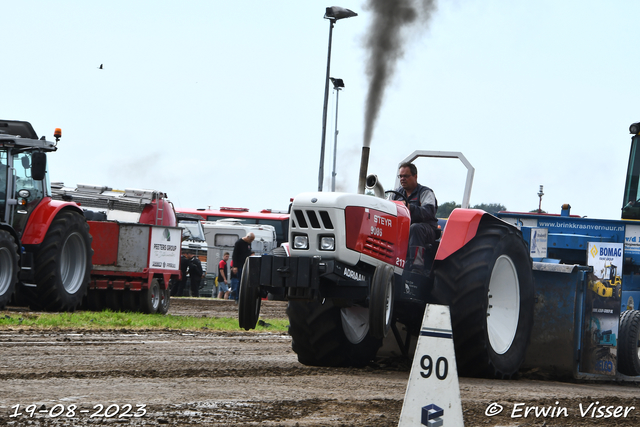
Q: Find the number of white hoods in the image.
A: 1